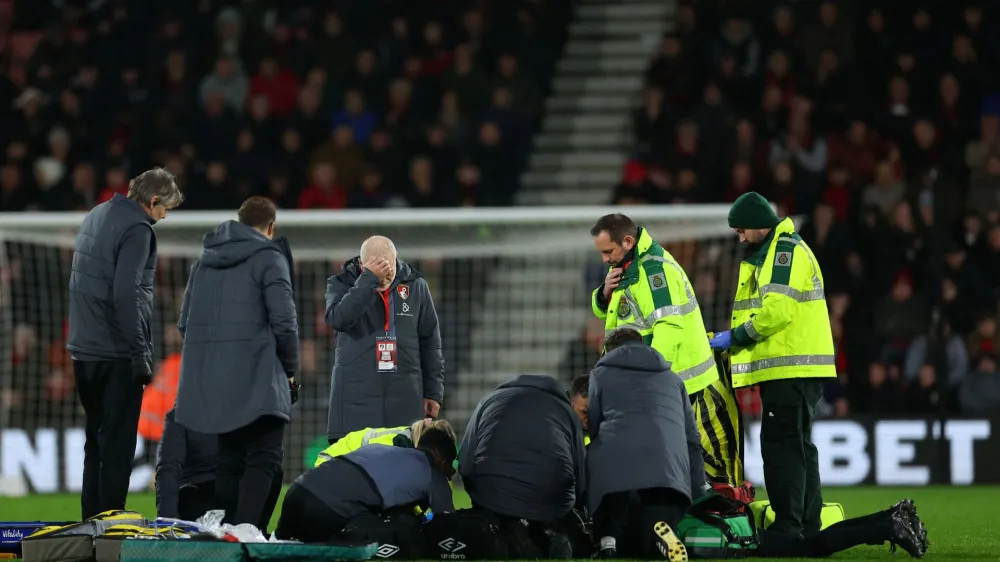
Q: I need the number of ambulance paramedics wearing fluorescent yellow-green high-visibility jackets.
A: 3